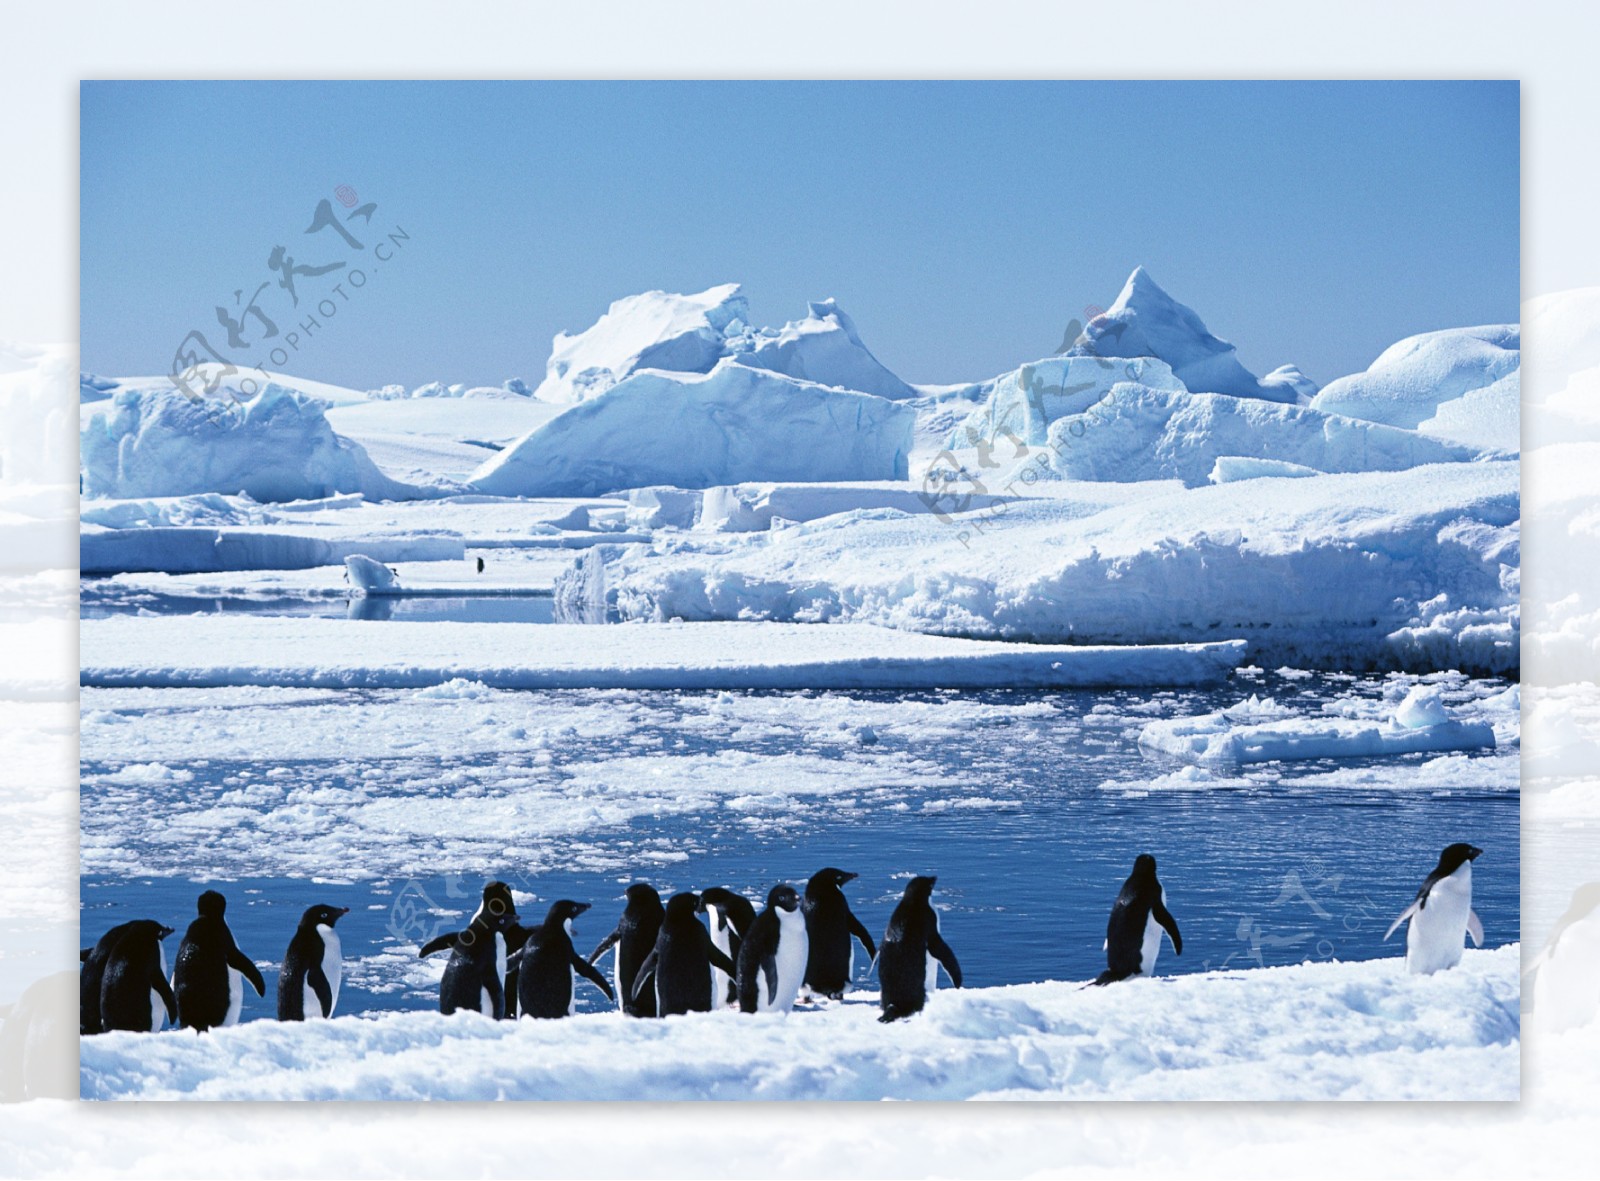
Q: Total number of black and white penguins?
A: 15